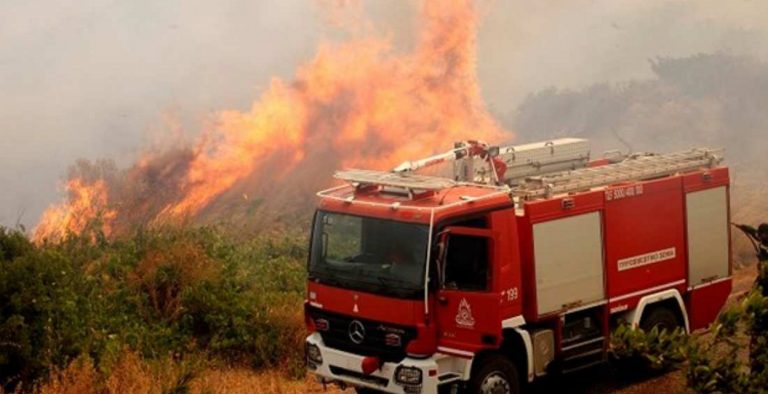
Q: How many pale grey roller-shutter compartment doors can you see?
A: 2